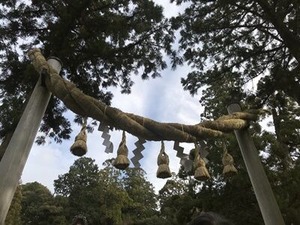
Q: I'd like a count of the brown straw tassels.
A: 5